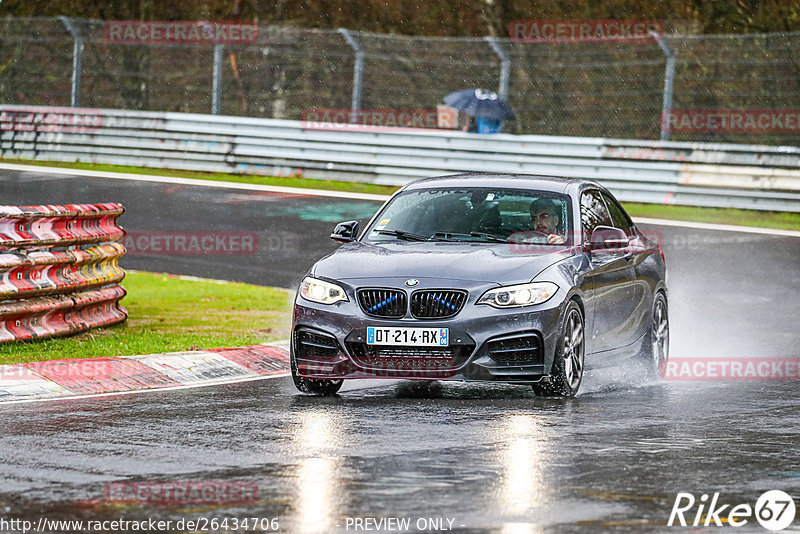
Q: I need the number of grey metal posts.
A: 5